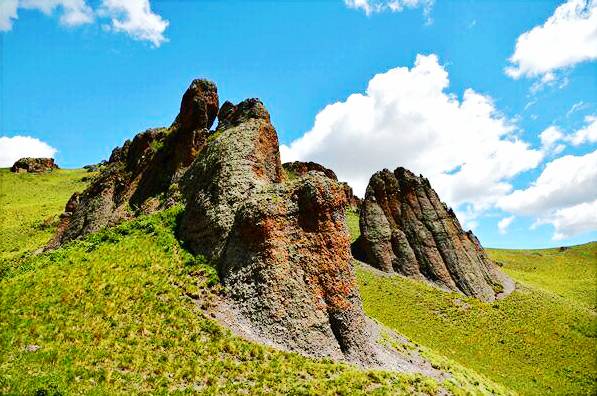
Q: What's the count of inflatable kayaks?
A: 0